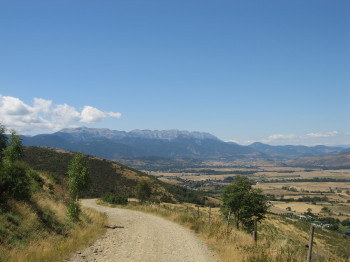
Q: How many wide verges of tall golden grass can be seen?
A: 2